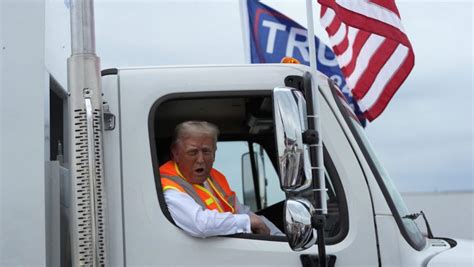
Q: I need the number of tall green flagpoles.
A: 0